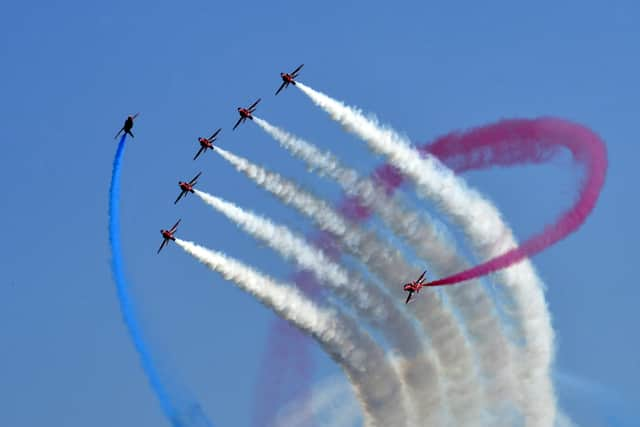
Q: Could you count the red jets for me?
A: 6